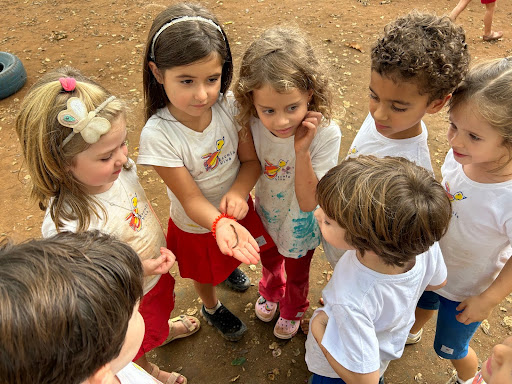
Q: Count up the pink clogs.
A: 2